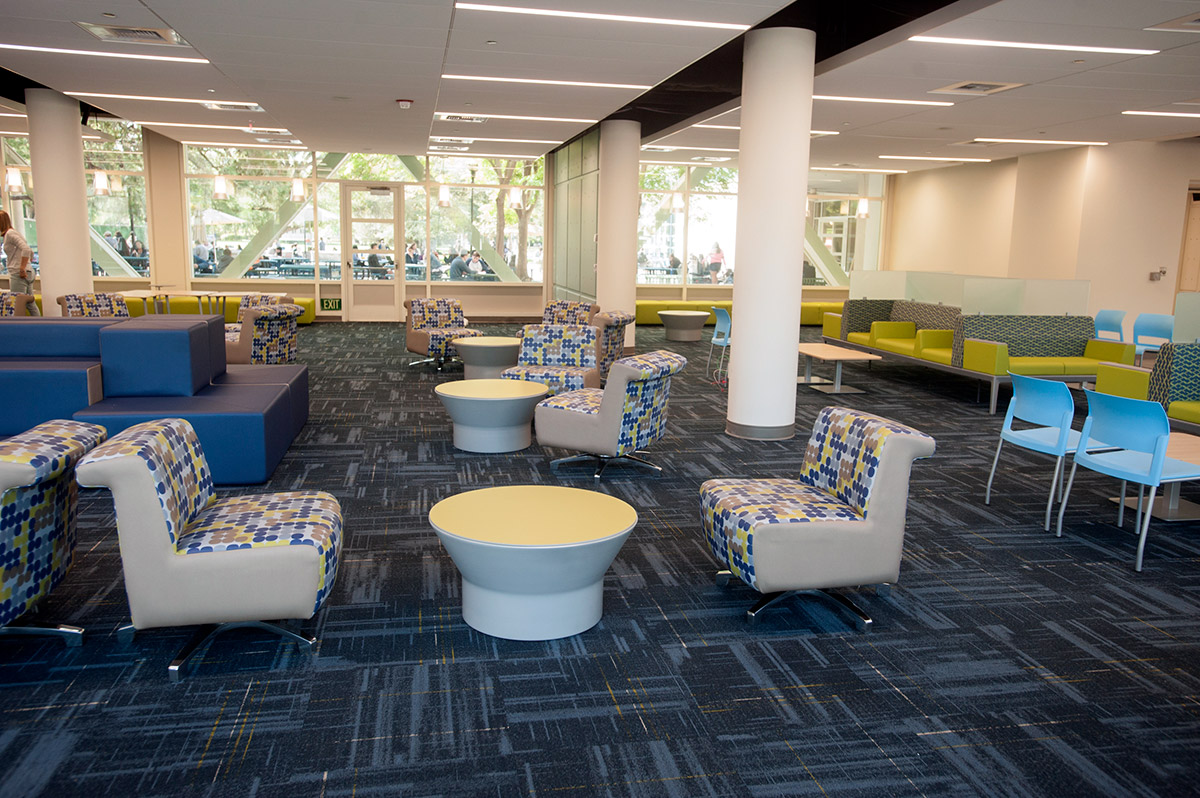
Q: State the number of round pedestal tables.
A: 4